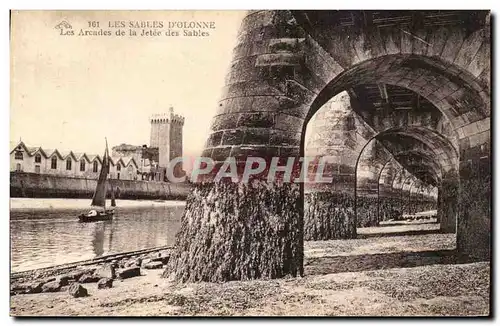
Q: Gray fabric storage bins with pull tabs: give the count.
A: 0